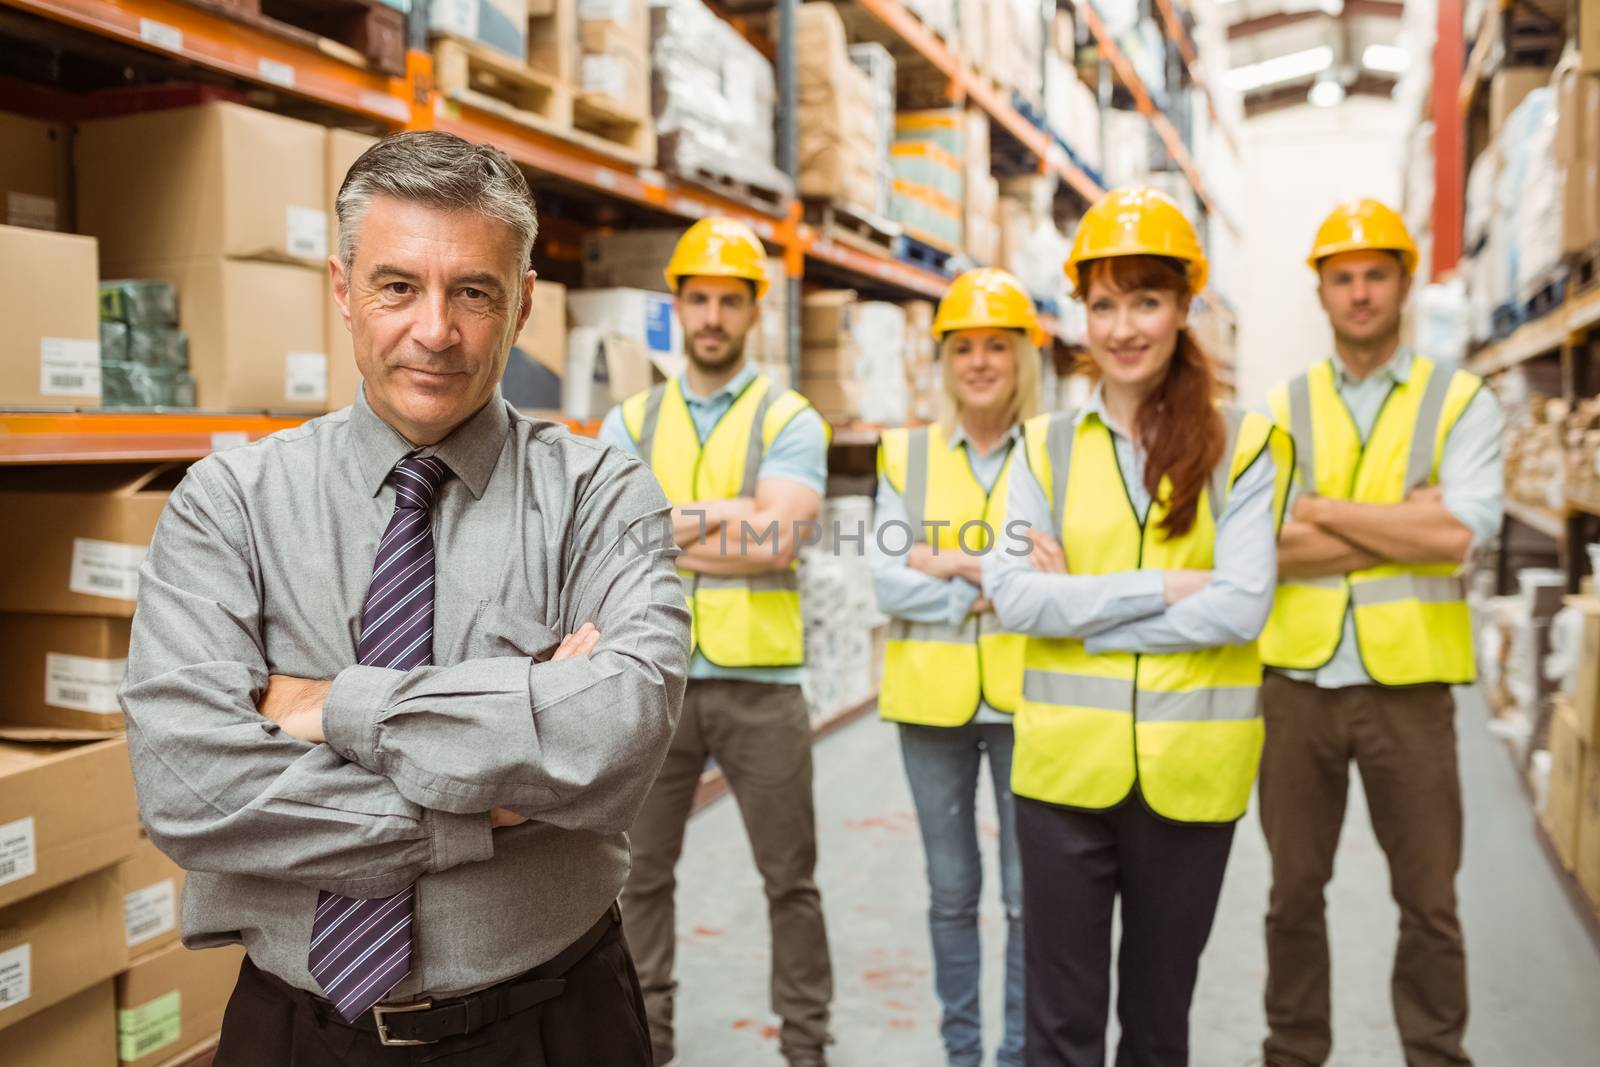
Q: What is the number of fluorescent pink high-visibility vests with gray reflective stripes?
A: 0